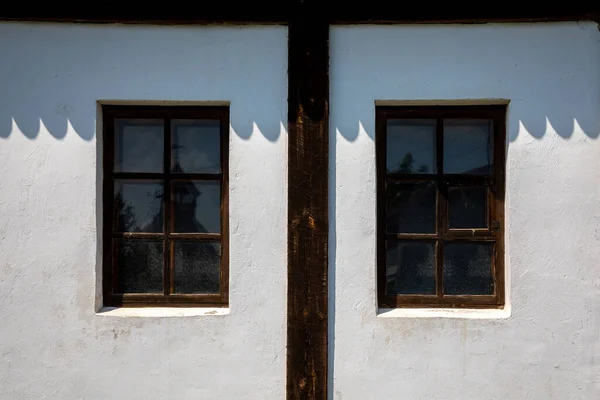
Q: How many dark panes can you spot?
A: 12